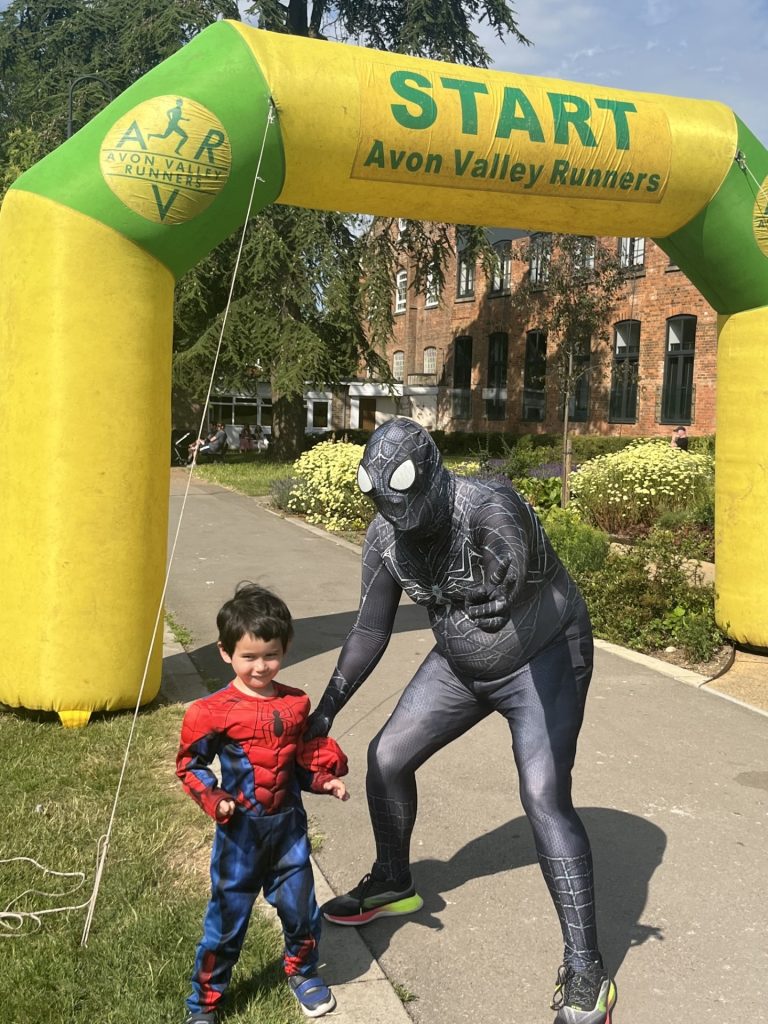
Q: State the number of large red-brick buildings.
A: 1